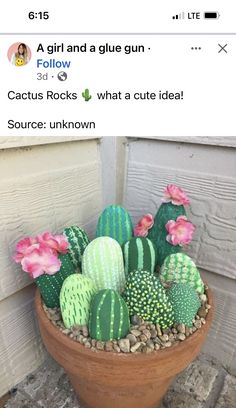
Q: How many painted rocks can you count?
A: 11